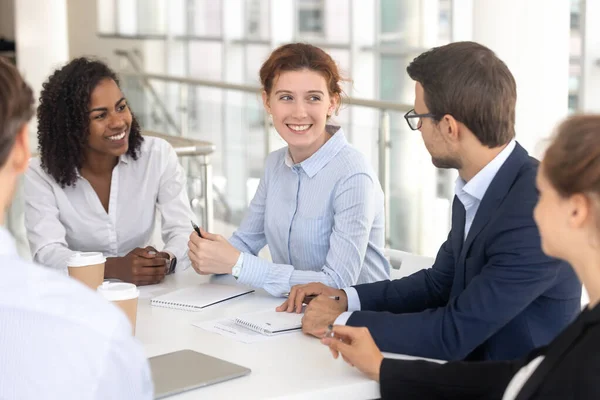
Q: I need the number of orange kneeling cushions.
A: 0